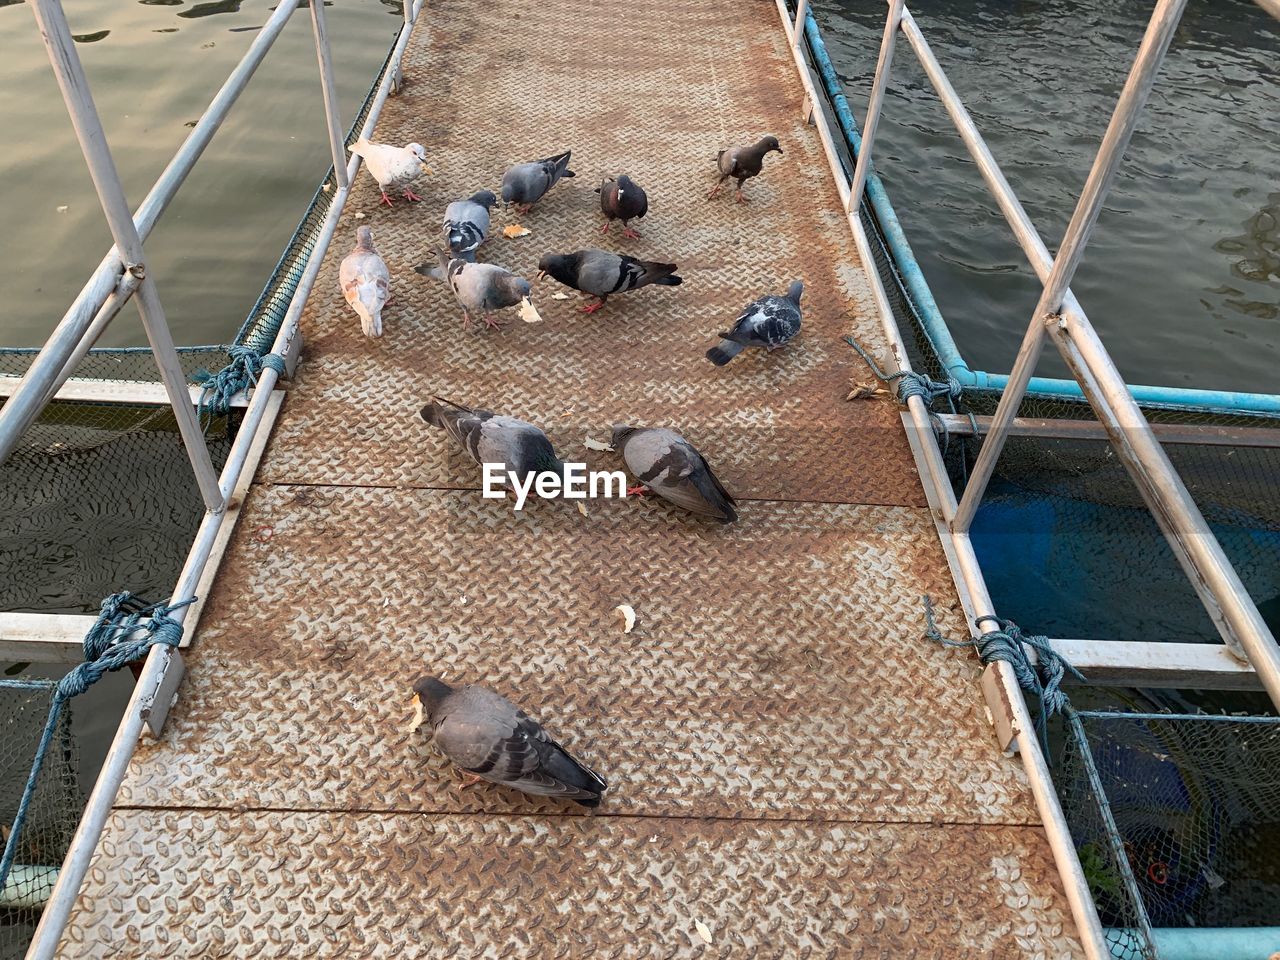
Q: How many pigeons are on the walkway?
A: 12